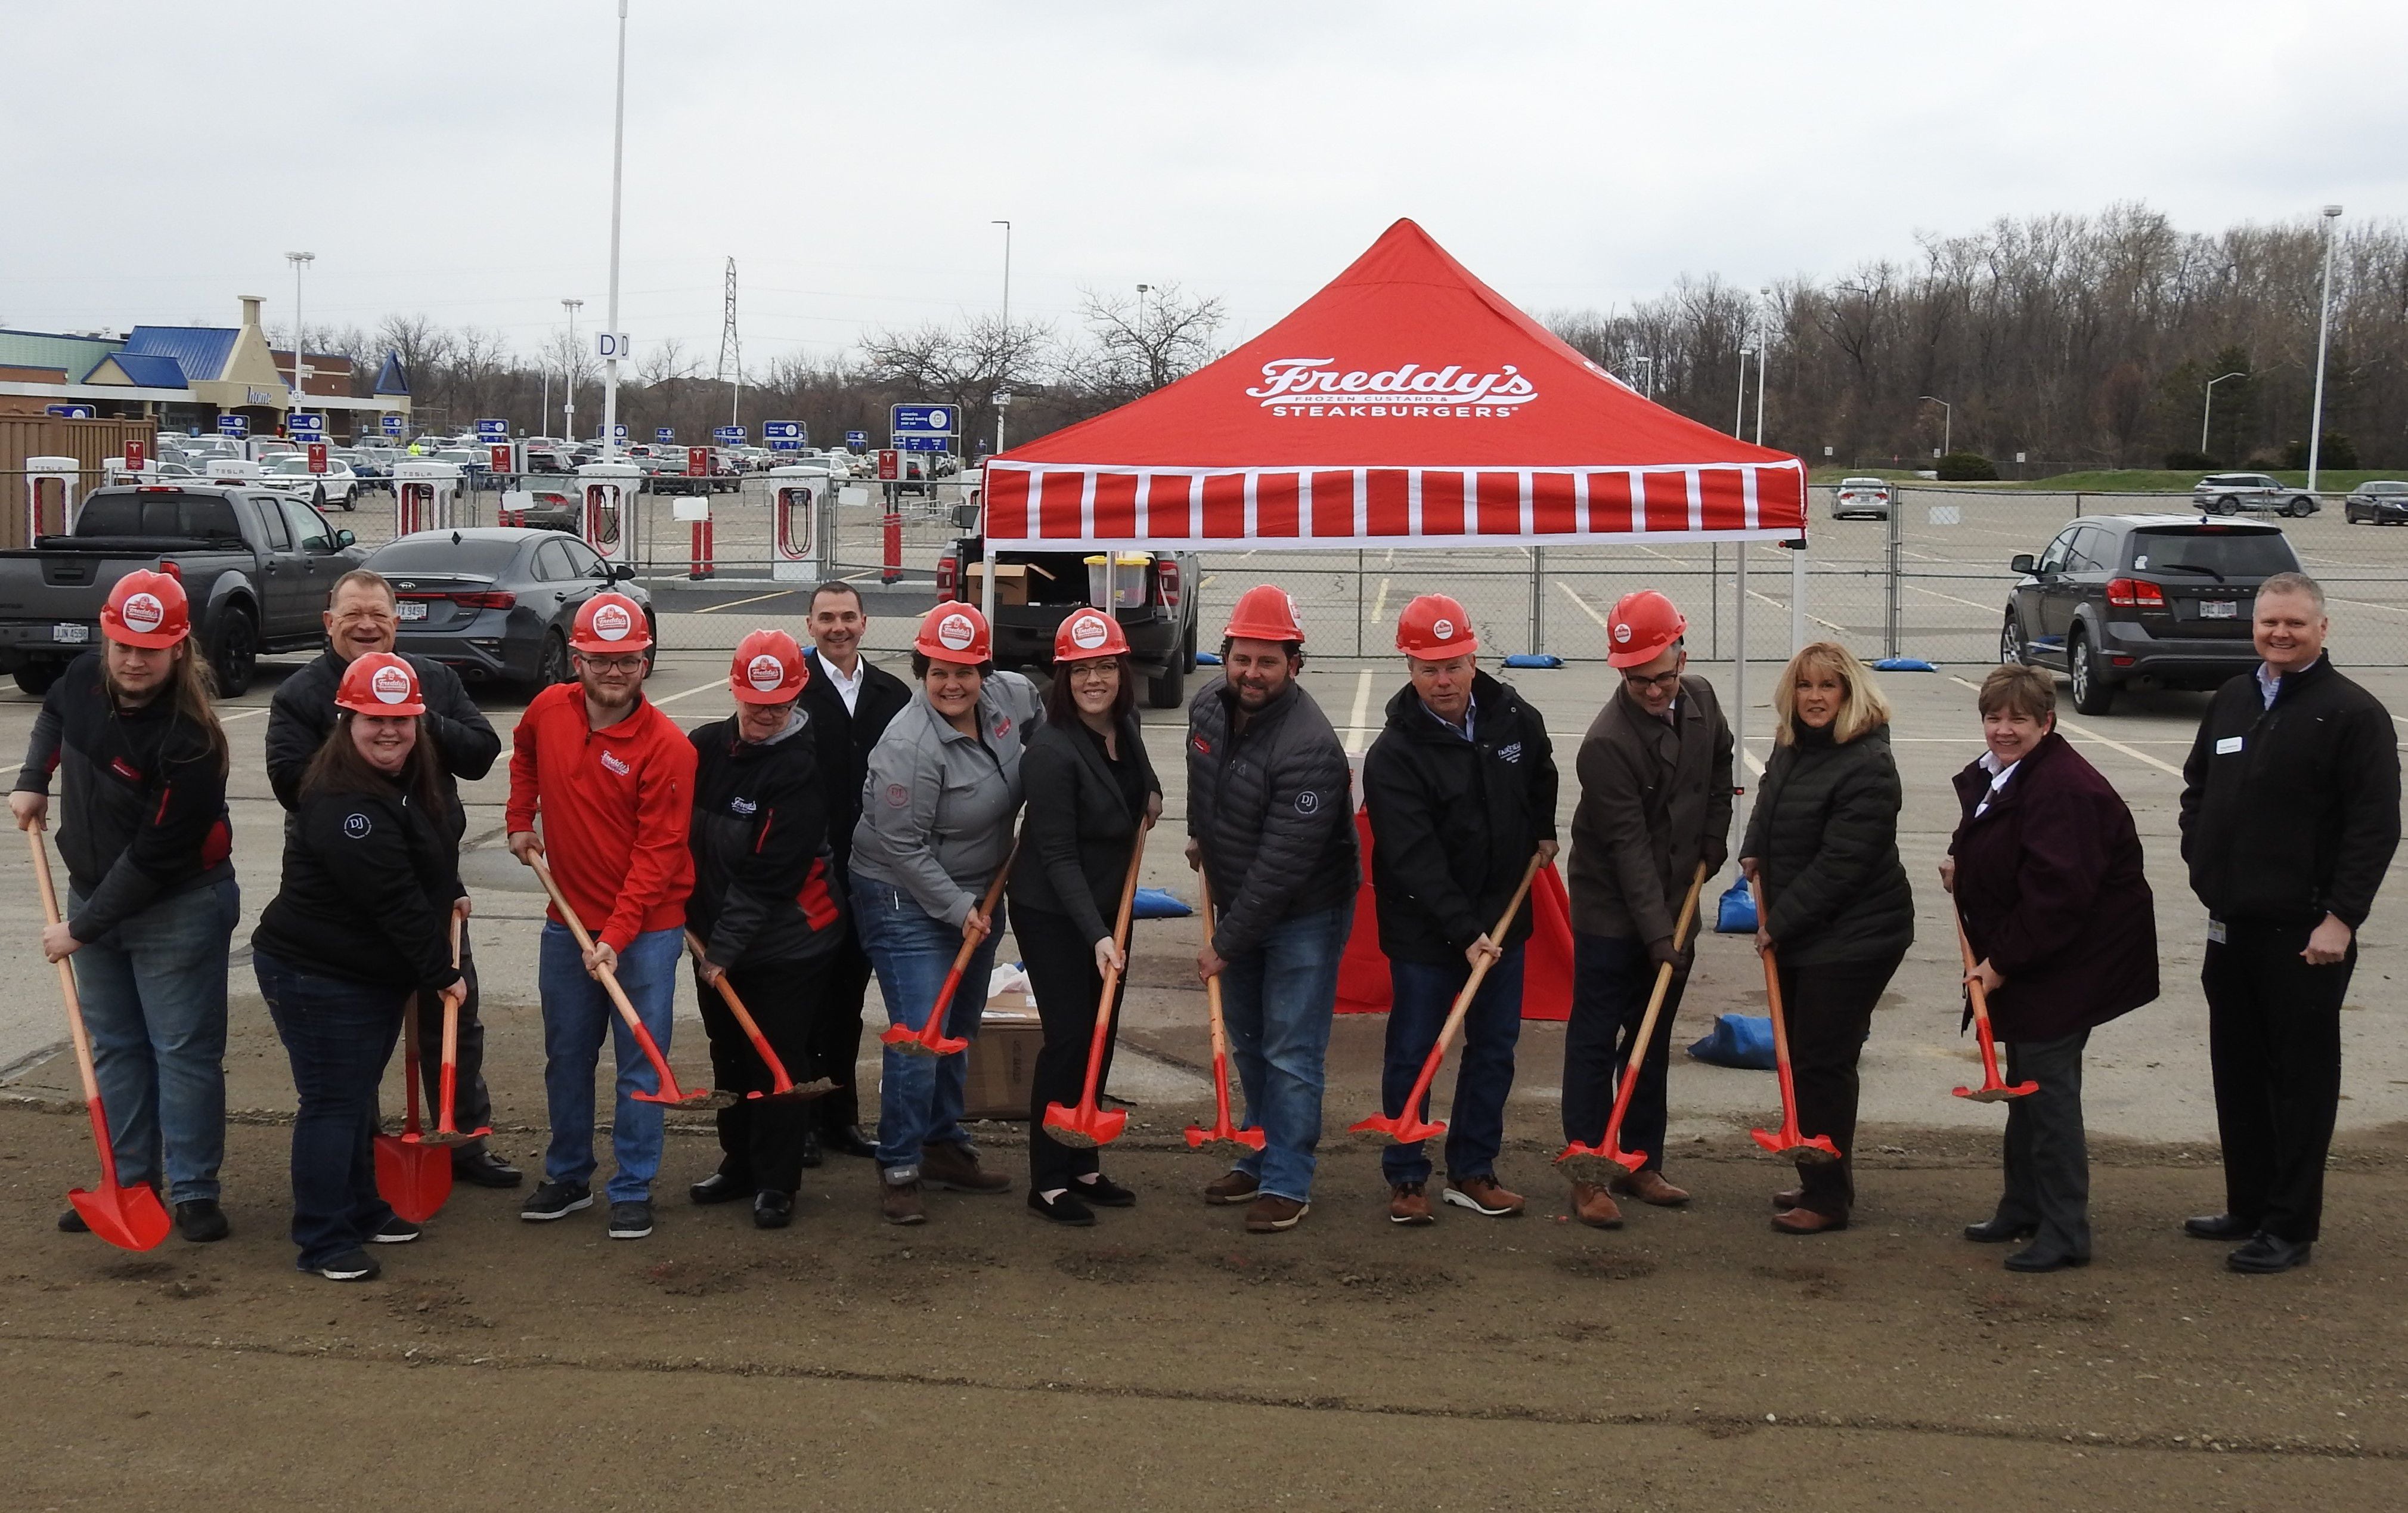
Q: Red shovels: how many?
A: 12